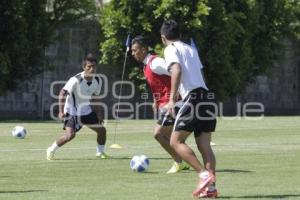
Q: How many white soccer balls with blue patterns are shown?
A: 2